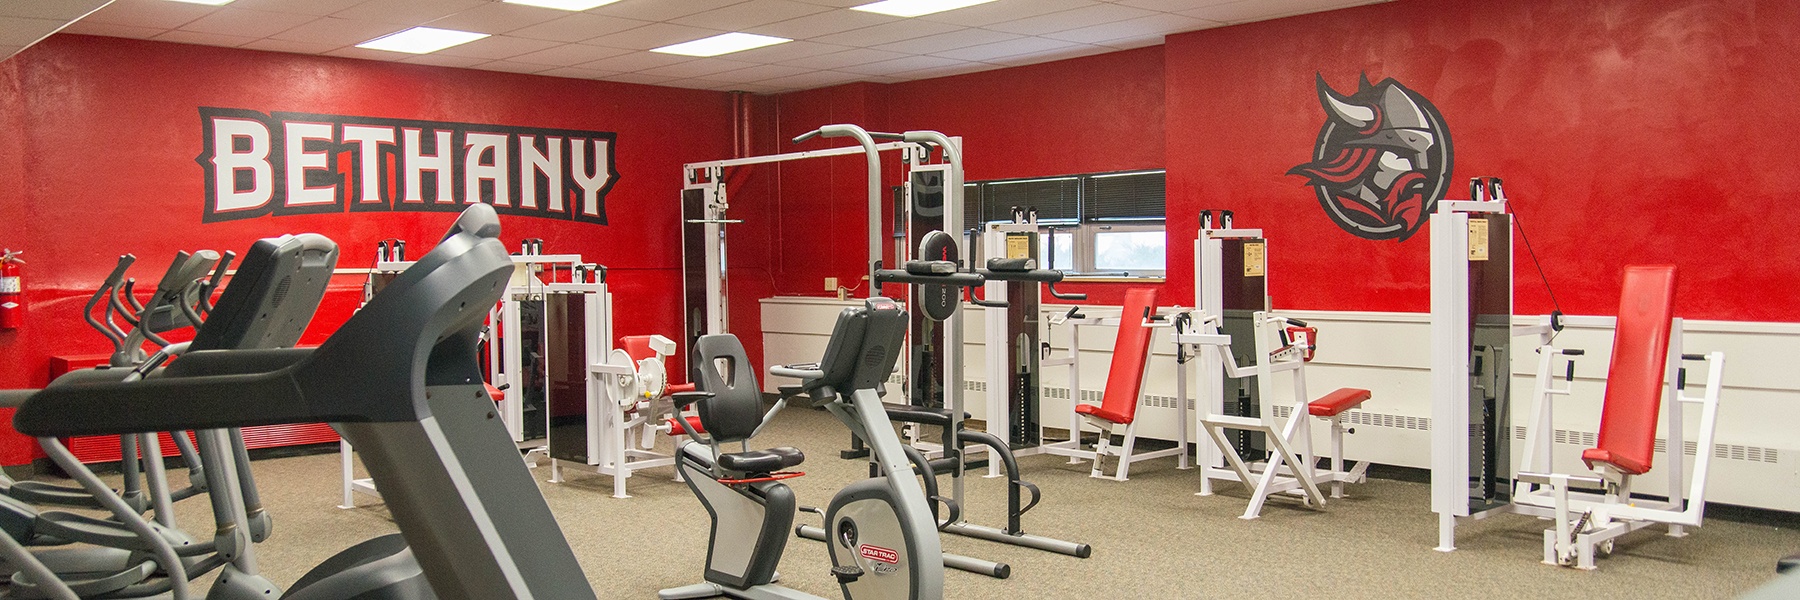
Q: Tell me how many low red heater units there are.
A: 1